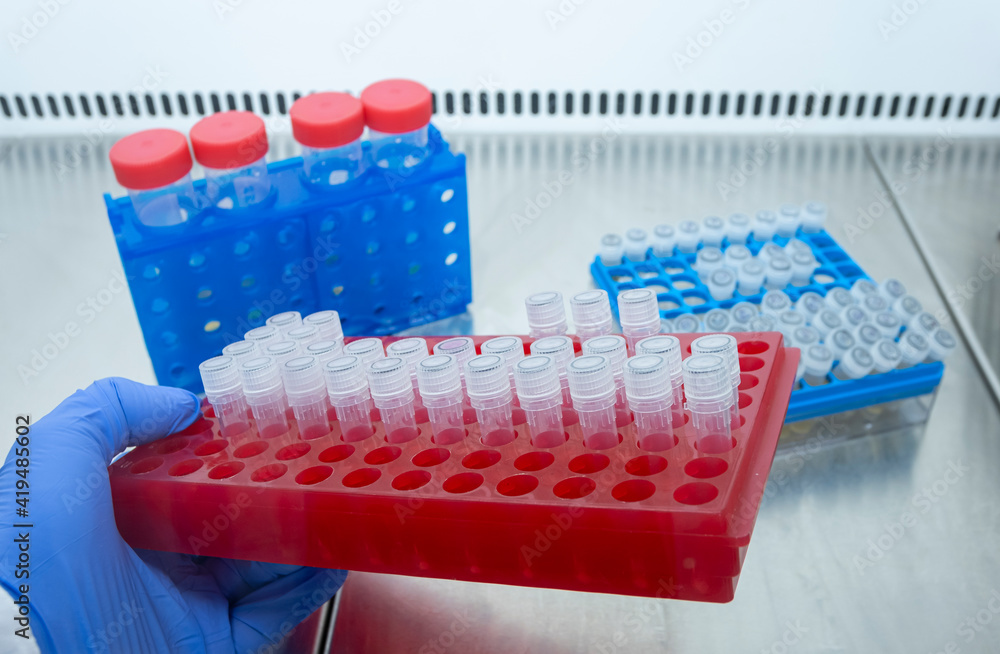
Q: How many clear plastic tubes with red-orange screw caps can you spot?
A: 4